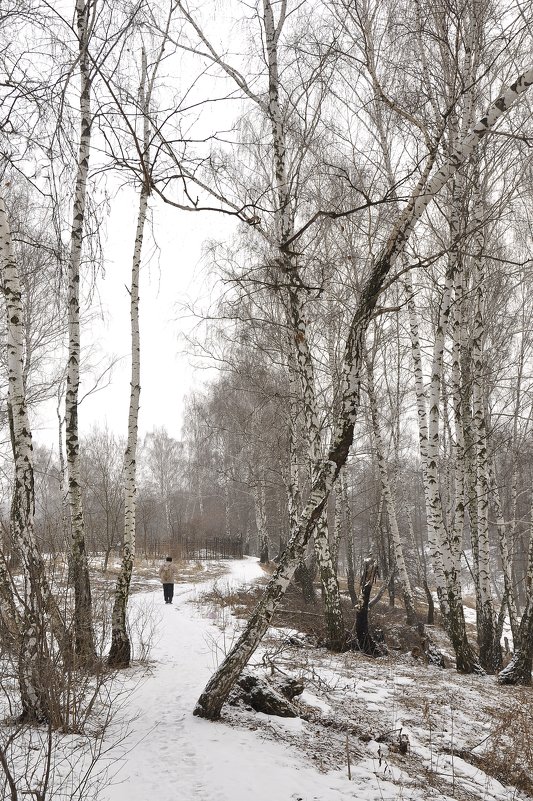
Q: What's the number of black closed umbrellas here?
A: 0